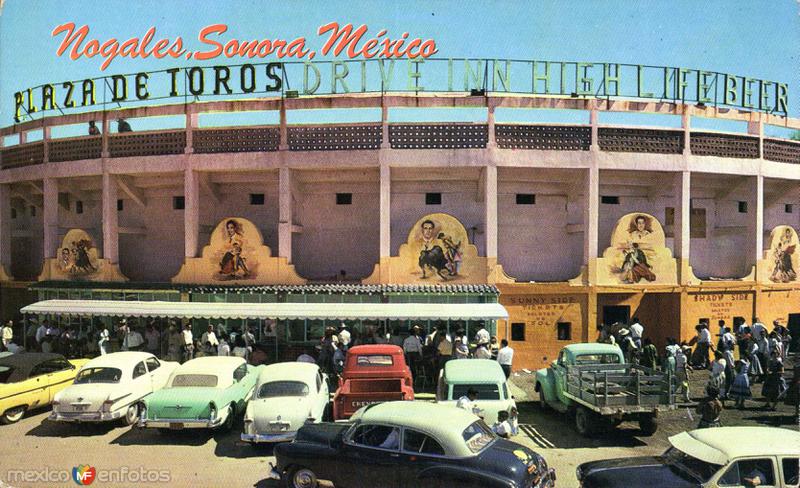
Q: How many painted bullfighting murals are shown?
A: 5